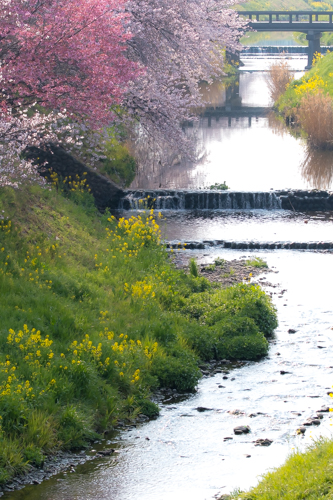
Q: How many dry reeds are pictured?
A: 2